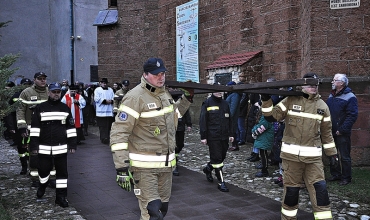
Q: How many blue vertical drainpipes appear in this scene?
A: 1